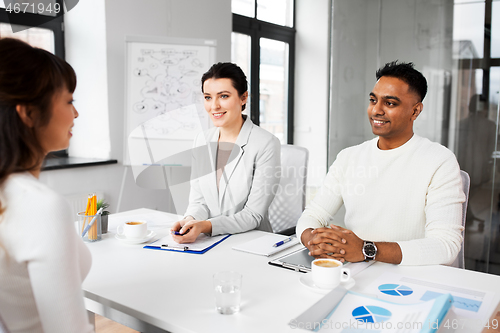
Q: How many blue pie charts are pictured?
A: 2